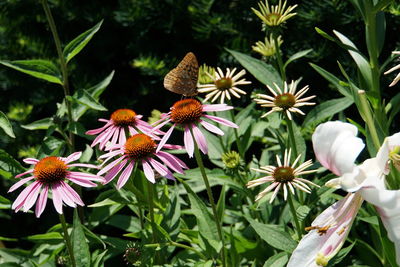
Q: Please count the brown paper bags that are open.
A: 0